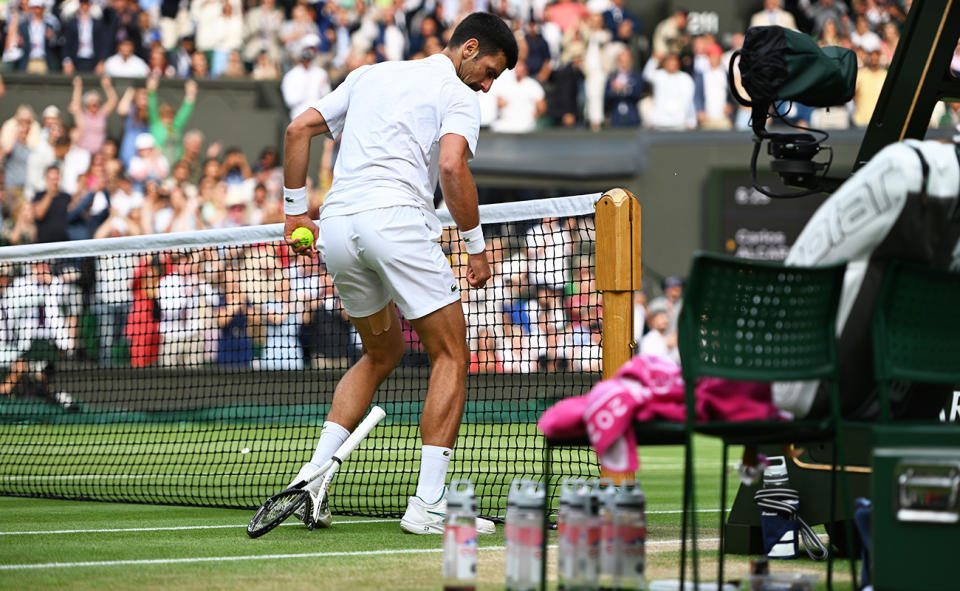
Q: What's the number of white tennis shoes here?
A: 2